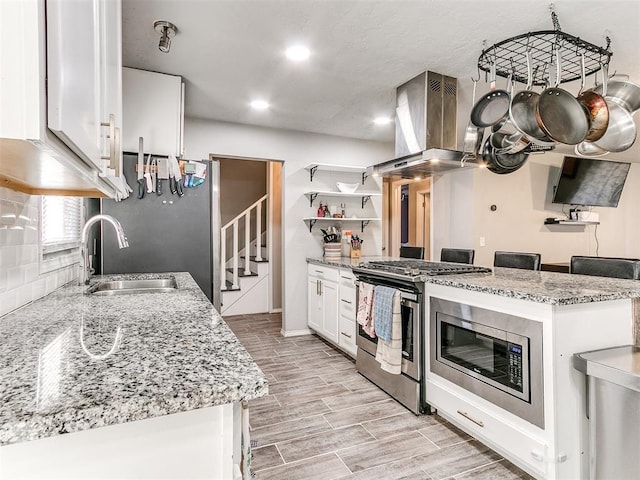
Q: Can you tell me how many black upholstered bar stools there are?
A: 4